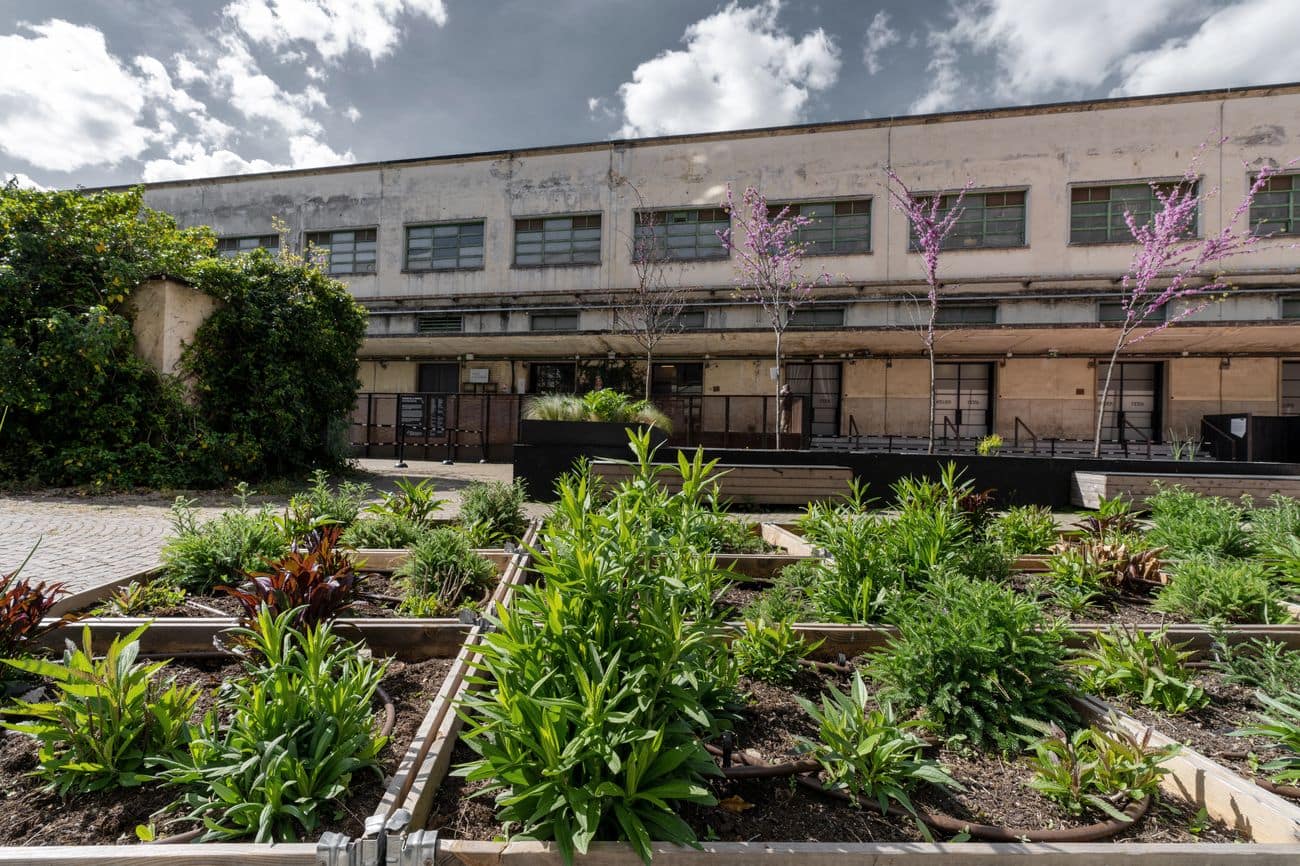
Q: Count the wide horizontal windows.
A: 9